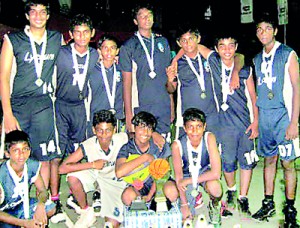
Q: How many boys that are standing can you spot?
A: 7